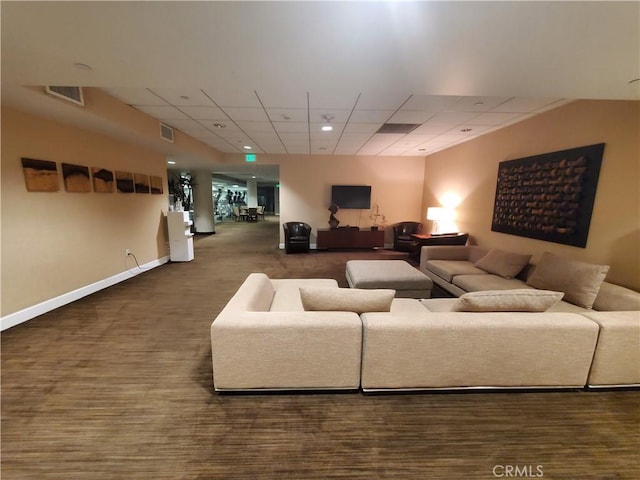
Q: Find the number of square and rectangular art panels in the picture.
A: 7